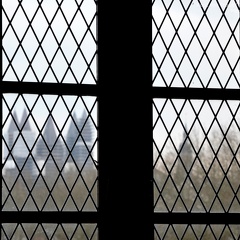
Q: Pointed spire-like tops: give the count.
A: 6